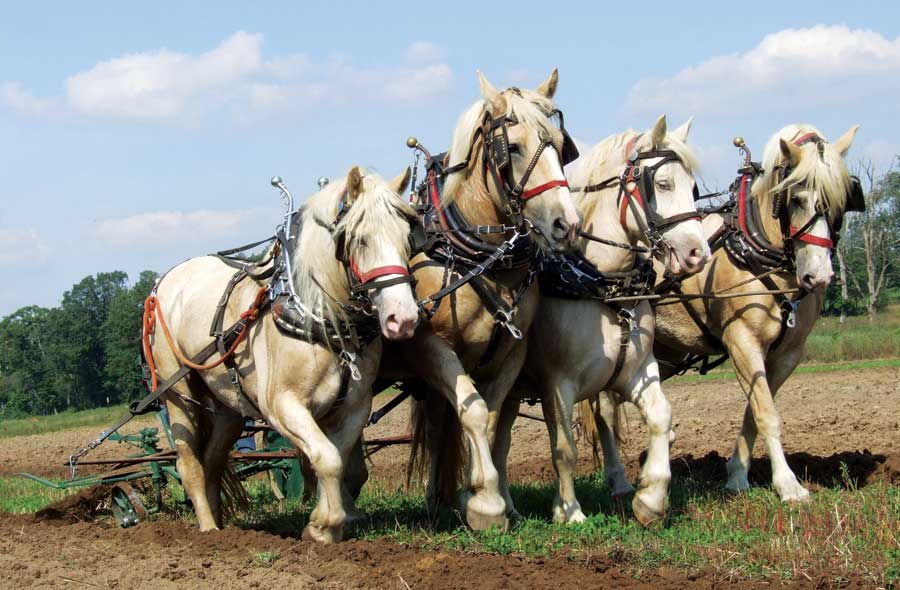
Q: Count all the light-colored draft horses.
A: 4